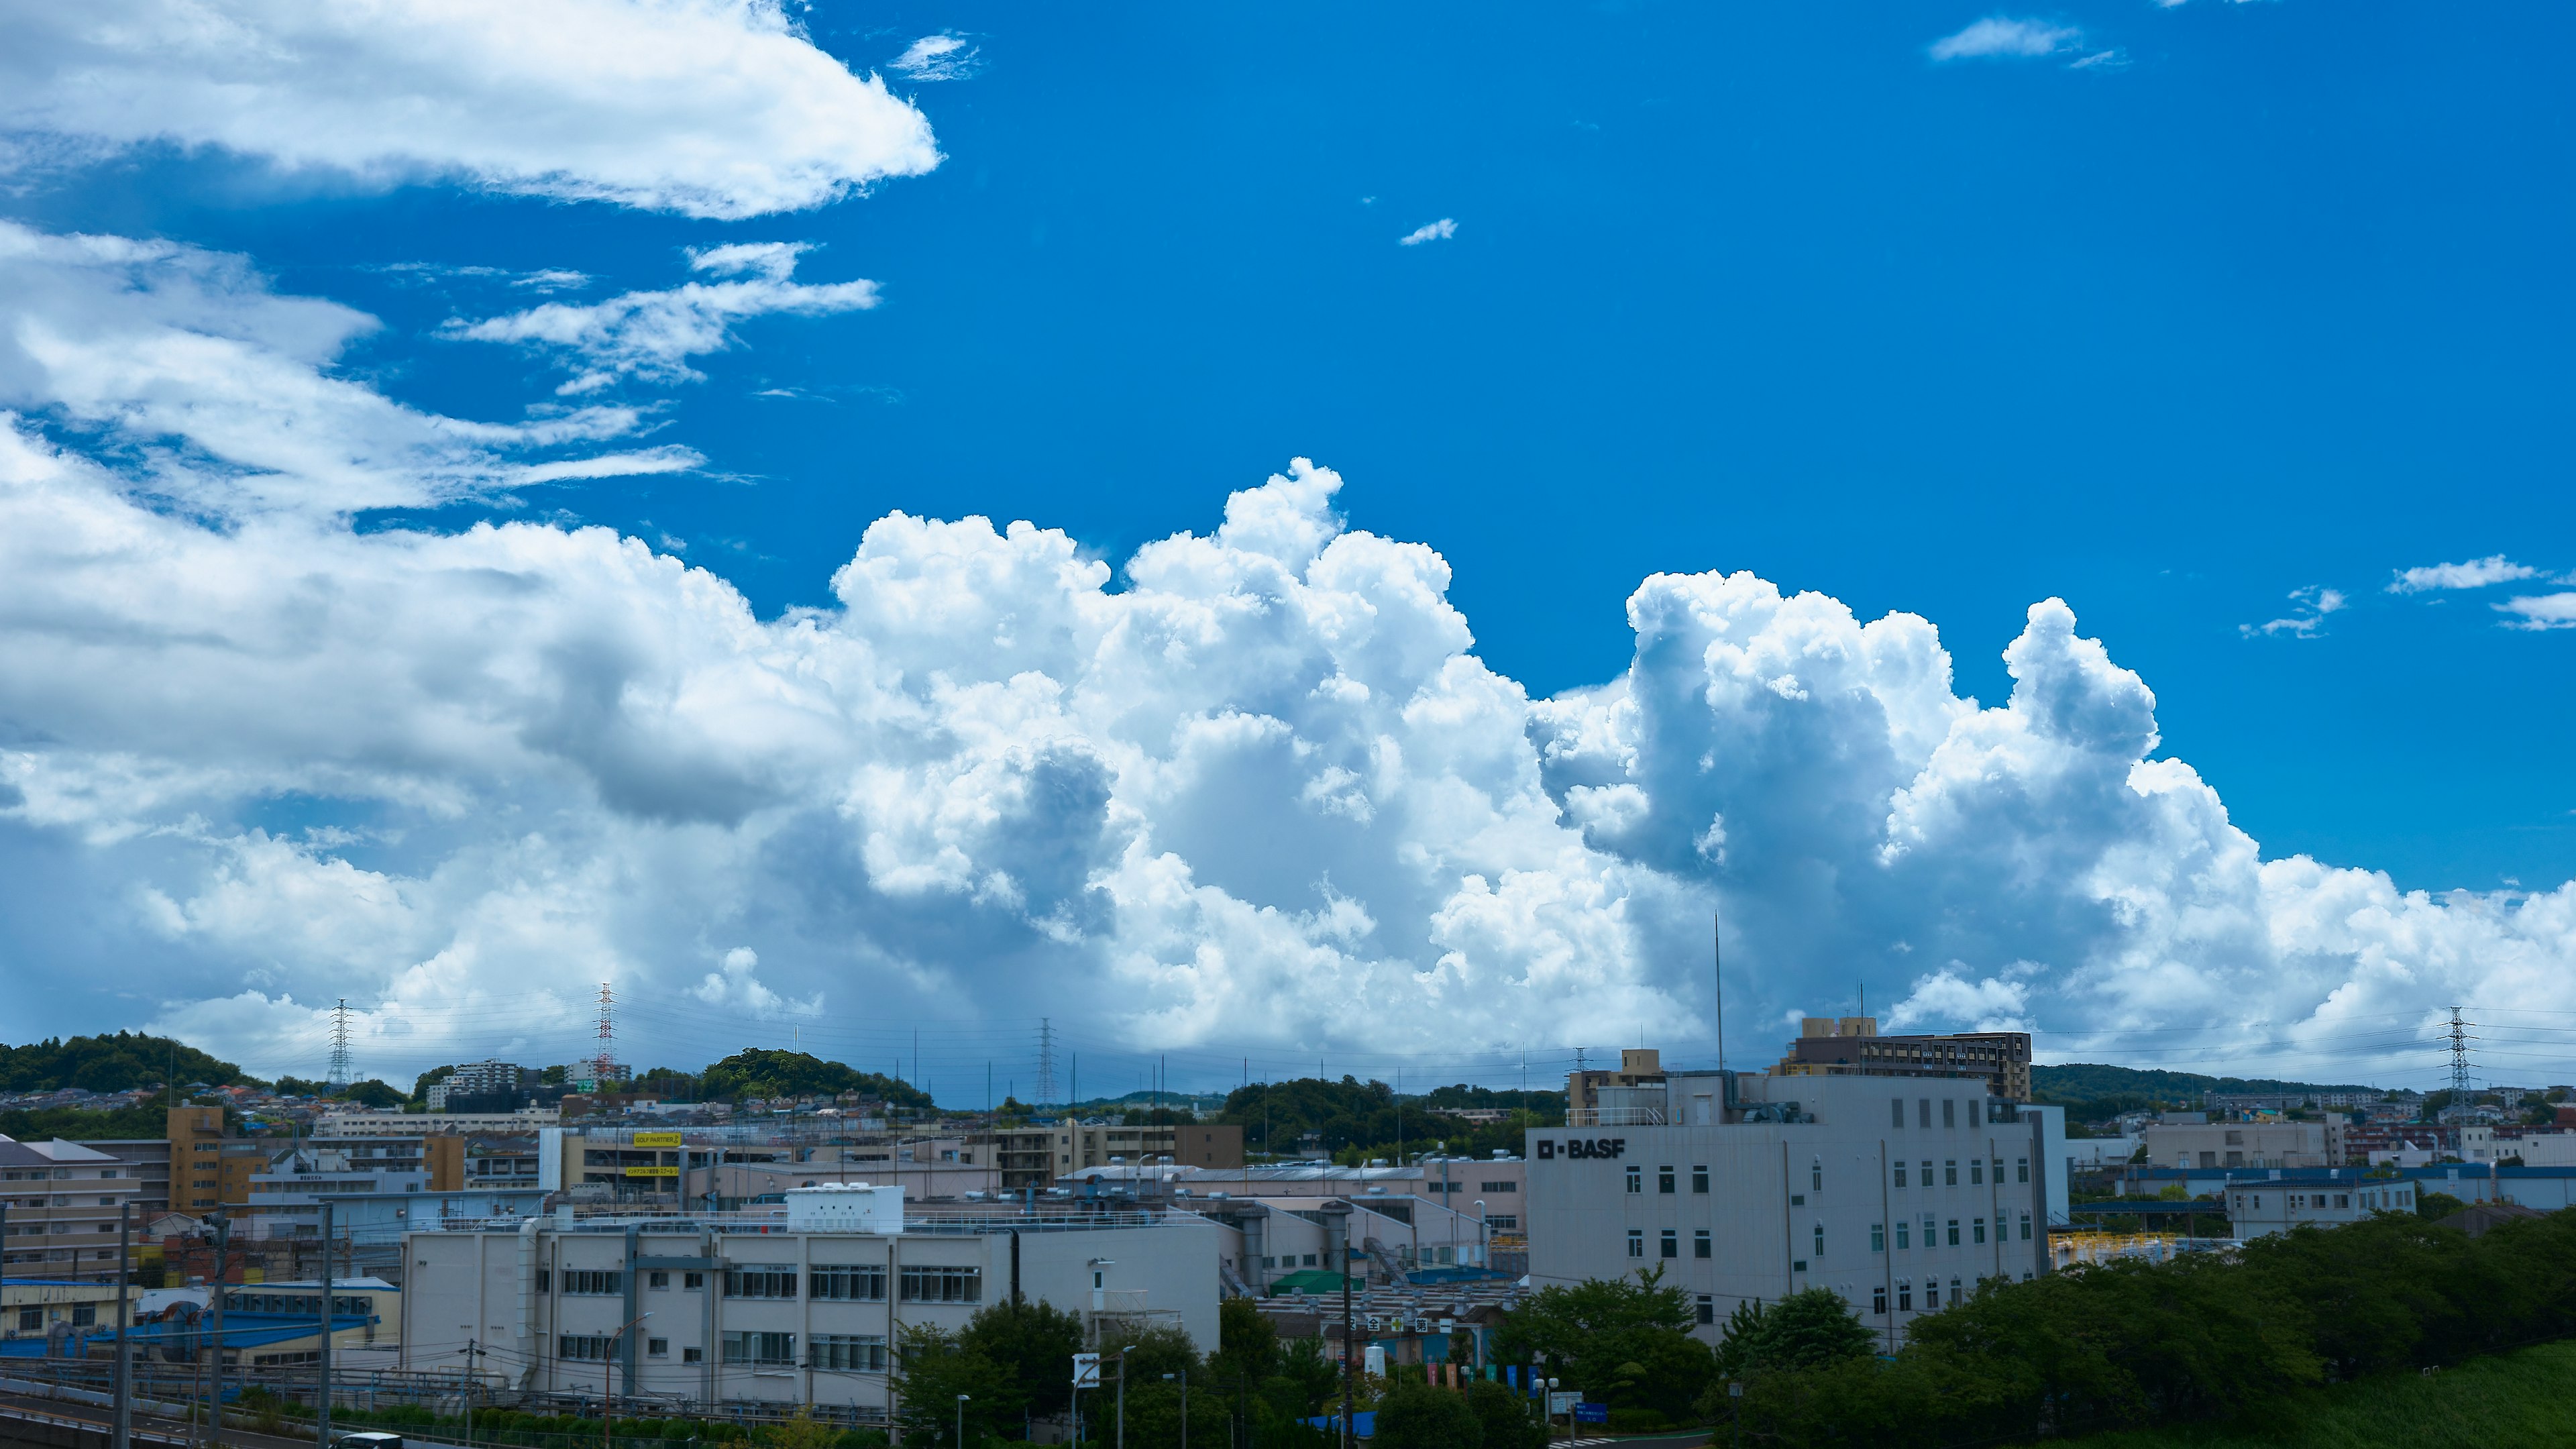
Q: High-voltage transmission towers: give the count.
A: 5